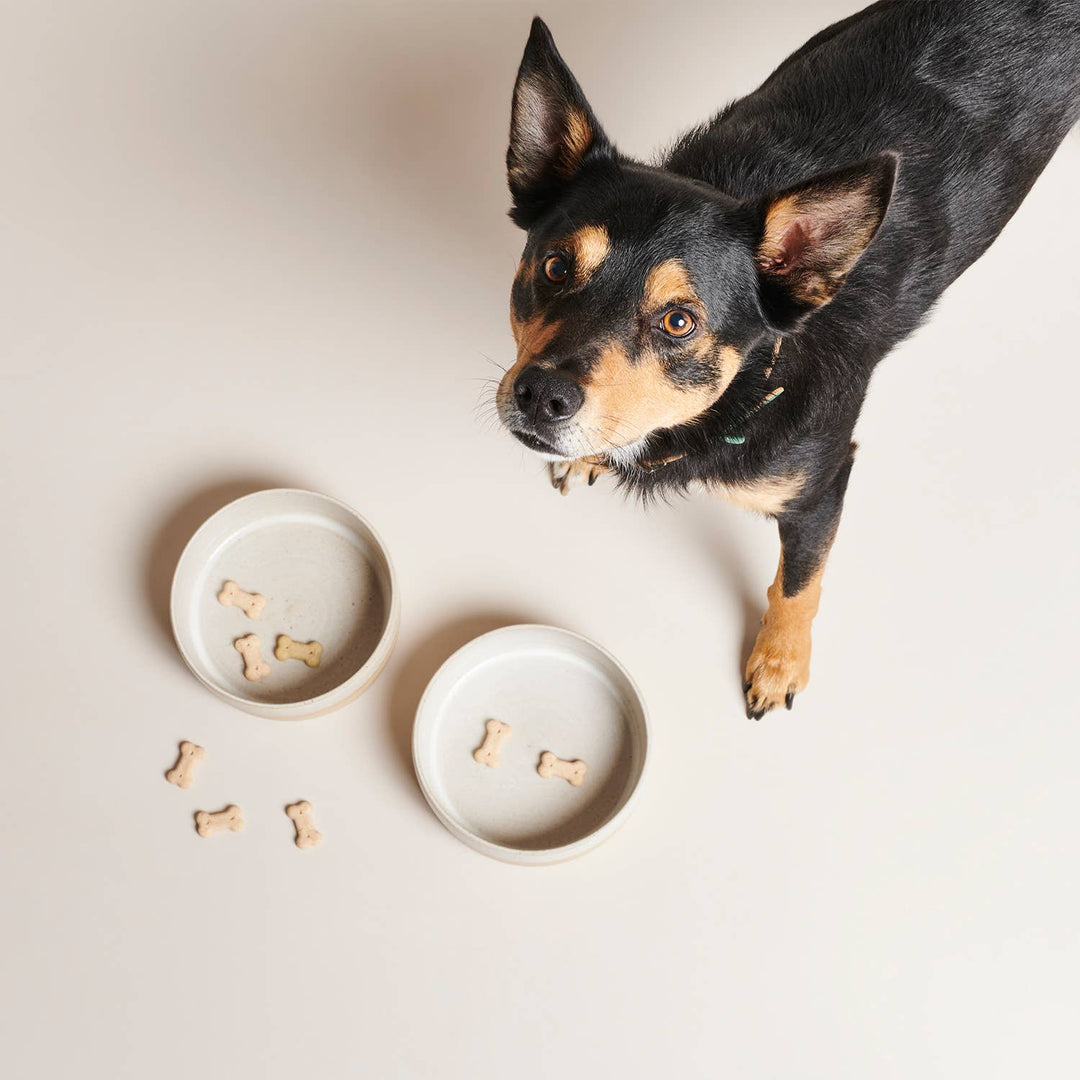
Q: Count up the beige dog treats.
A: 7